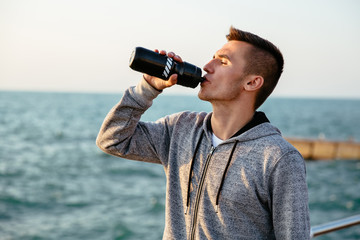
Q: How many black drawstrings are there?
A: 2